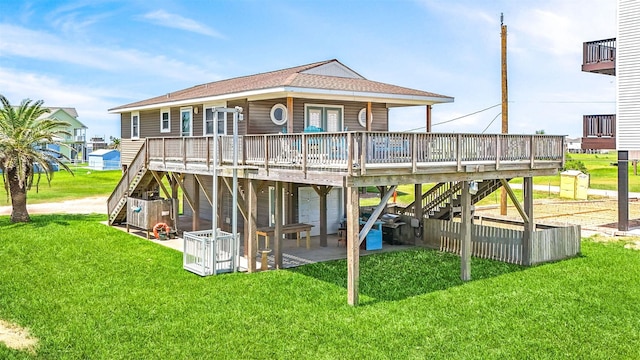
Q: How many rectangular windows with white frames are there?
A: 3